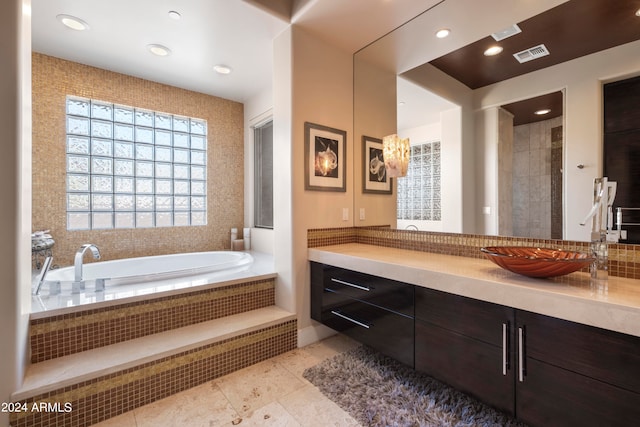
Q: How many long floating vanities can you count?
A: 1